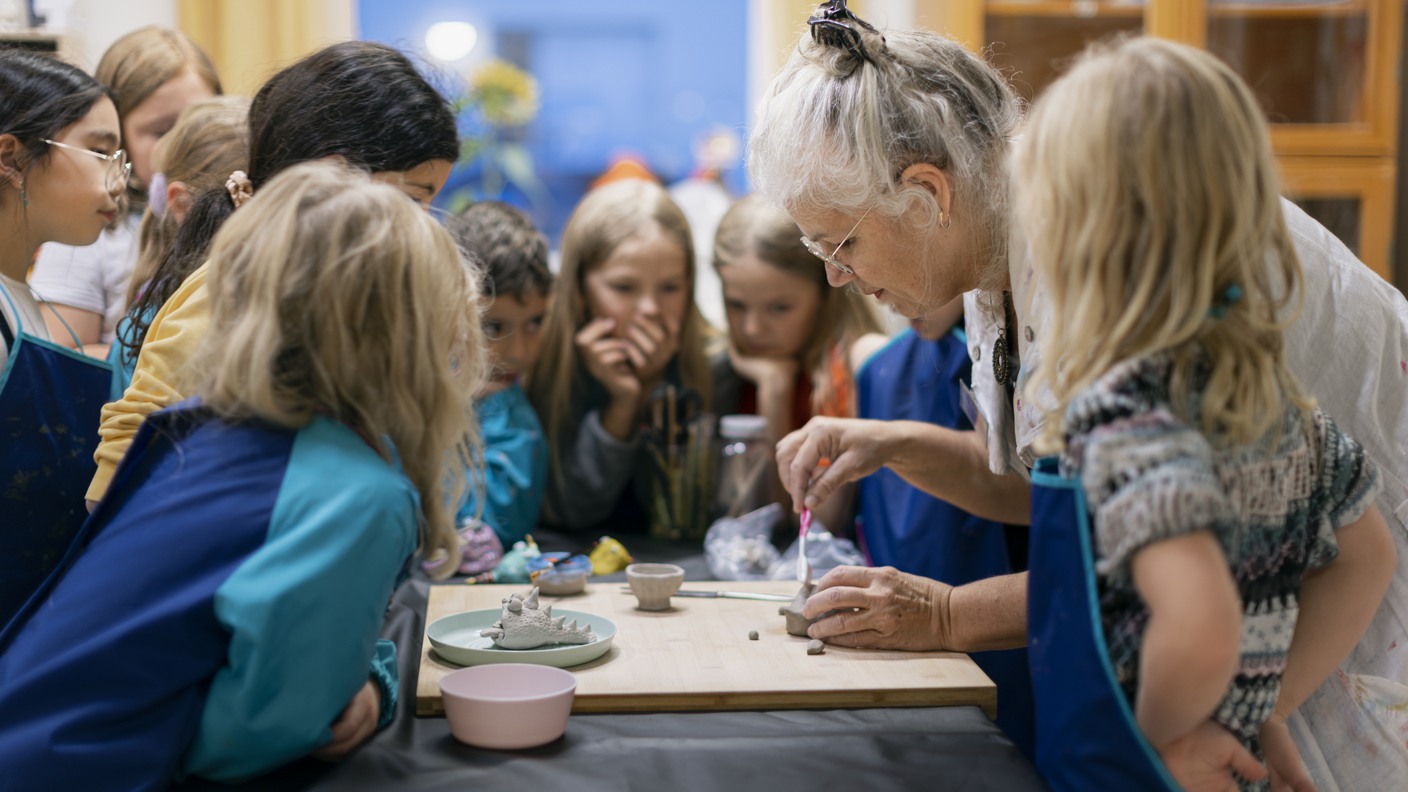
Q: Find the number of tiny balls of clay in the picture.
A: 2